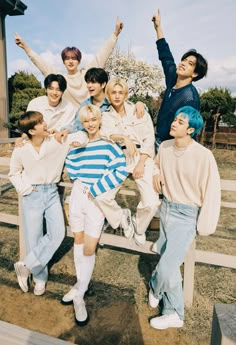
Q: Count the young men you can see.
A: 8